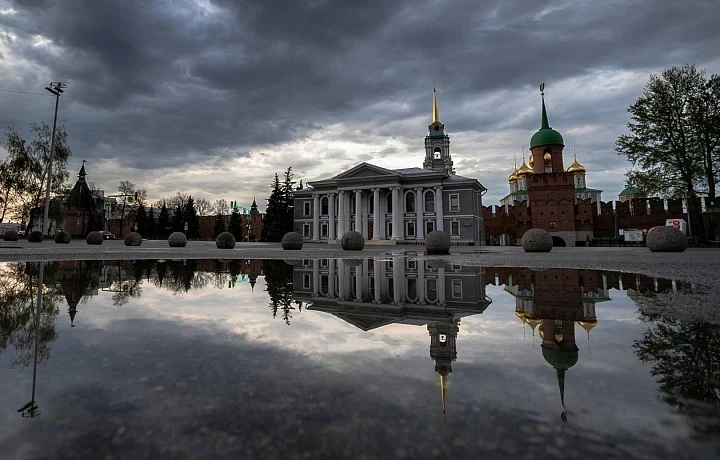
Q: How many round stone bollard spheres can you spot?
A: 12